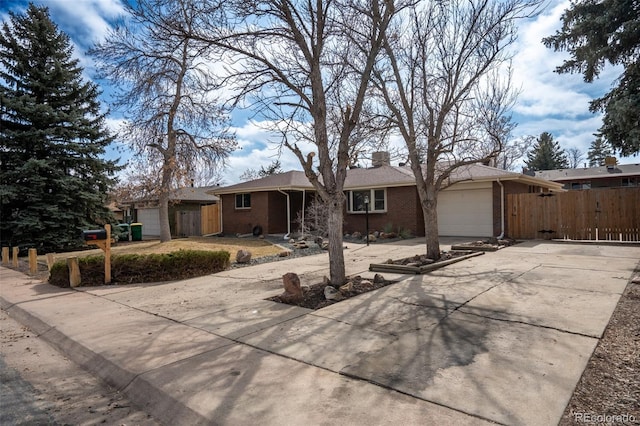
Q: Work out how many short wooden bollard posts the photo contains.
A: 5